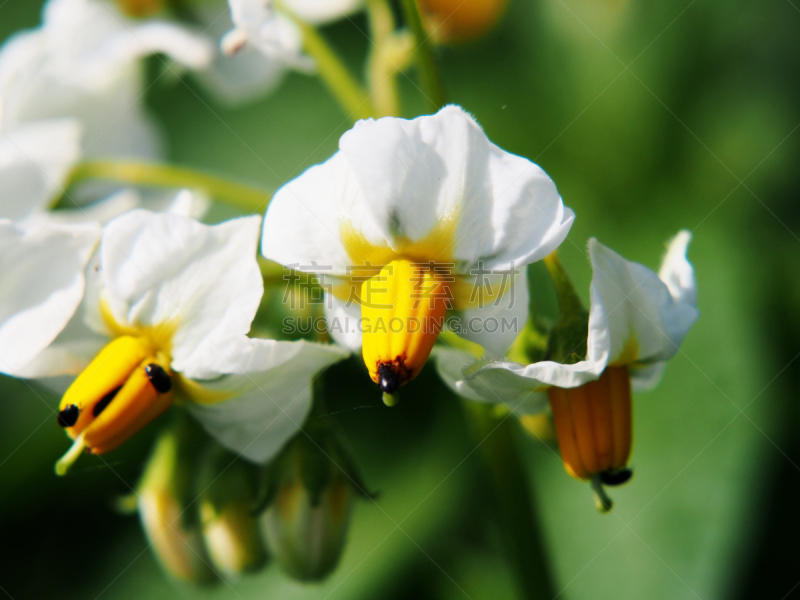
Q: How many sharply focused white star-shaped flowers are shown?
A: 3